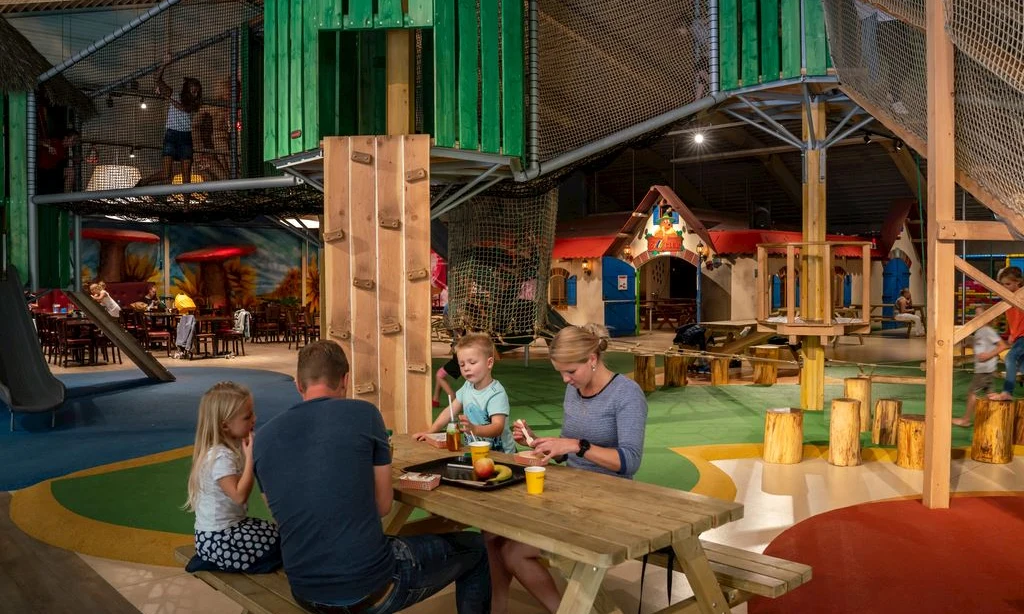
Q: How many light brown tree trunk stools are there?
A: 11